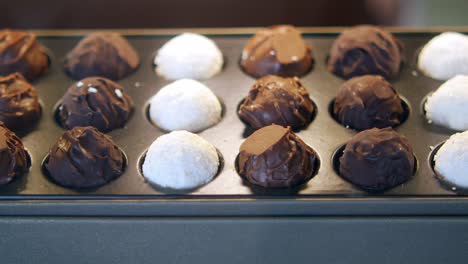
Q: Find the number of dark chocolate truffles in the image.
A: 12